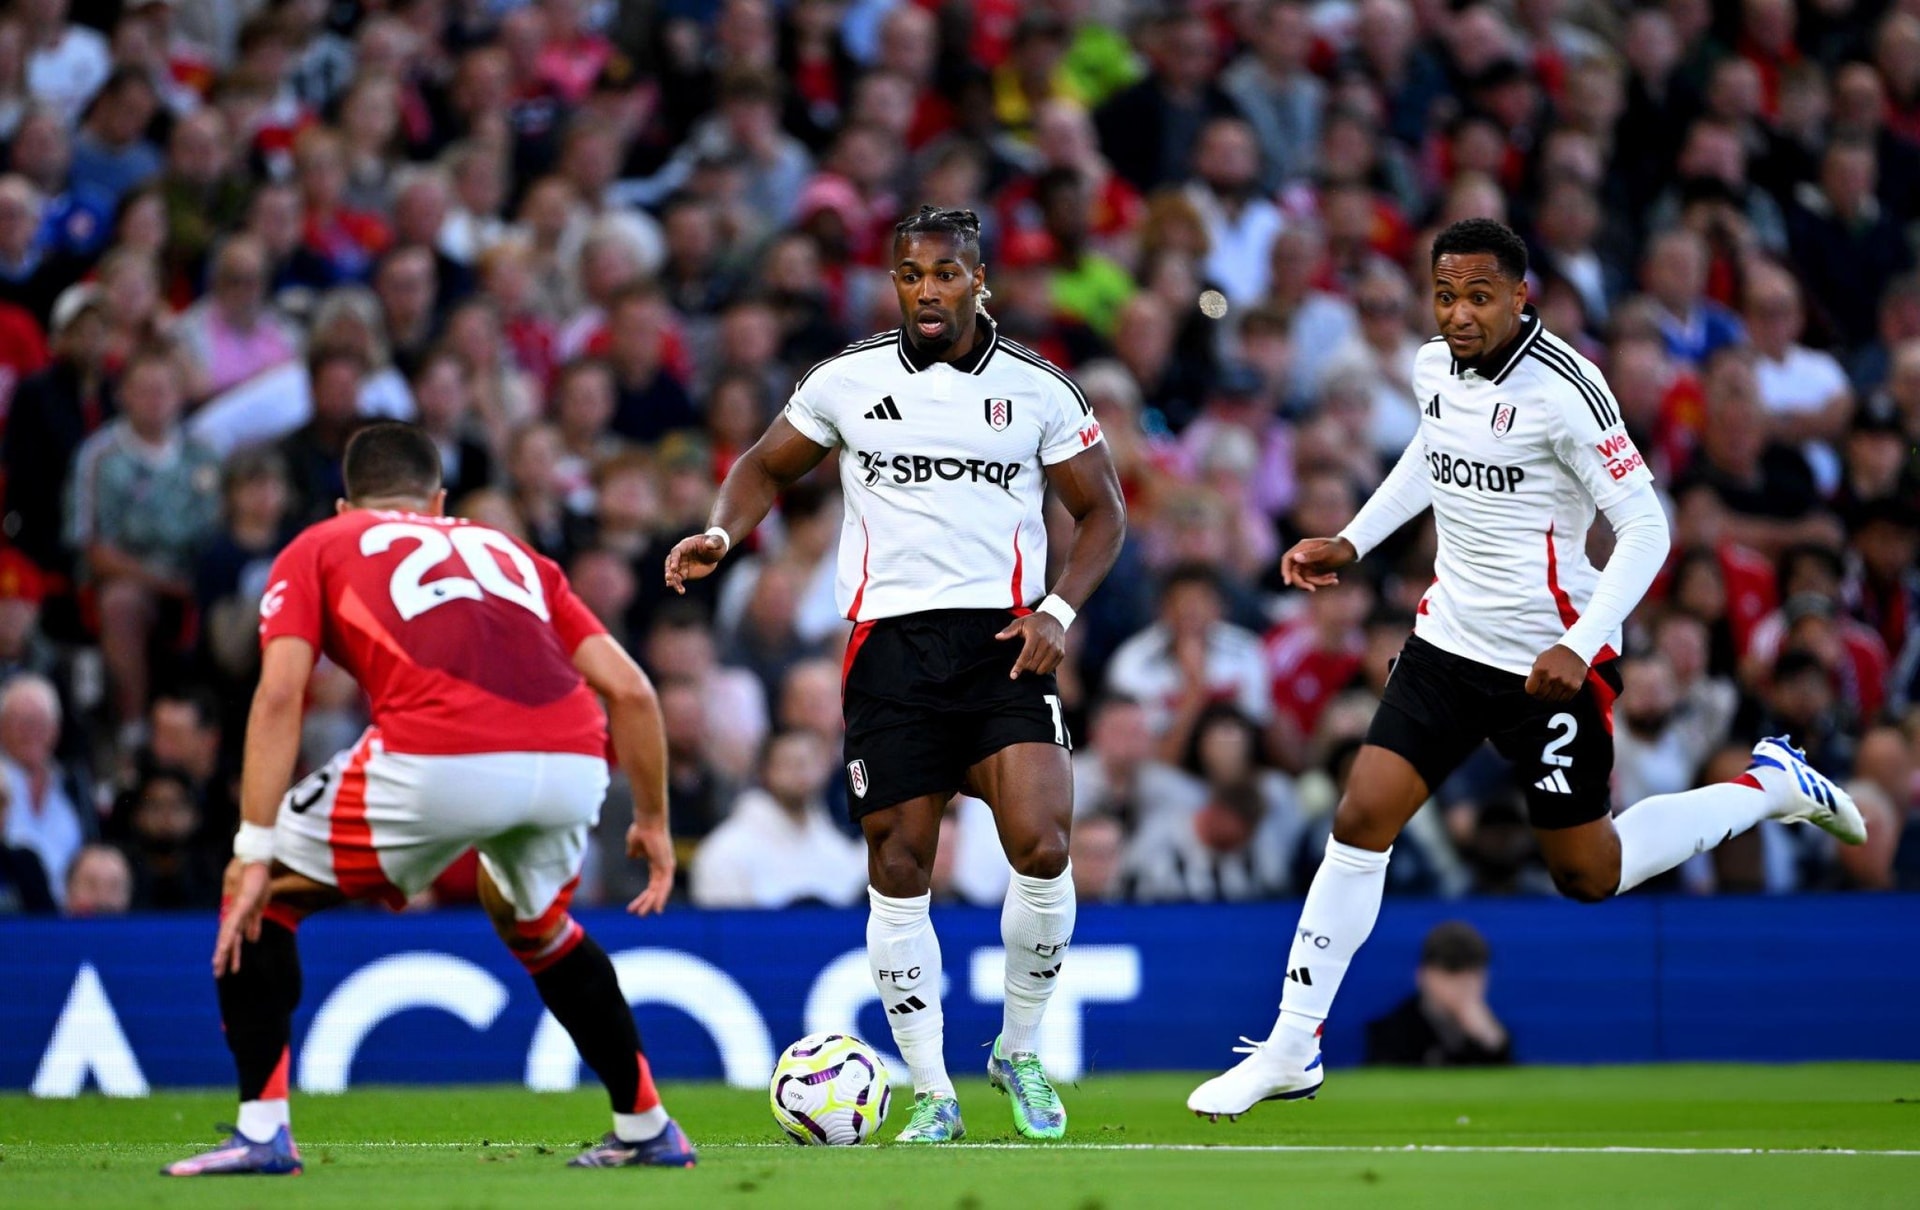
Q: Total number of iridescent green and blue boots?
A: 2